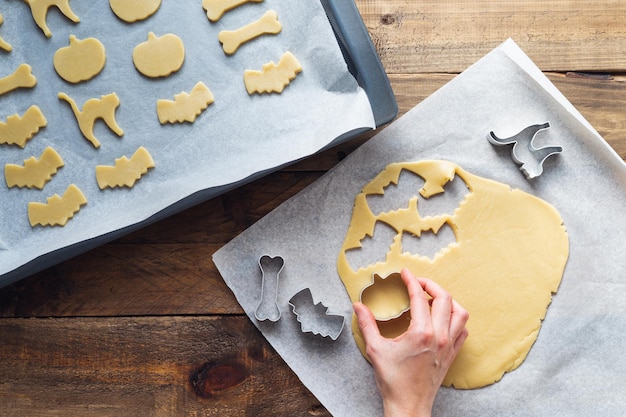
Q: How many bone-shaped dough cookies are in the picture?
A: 3